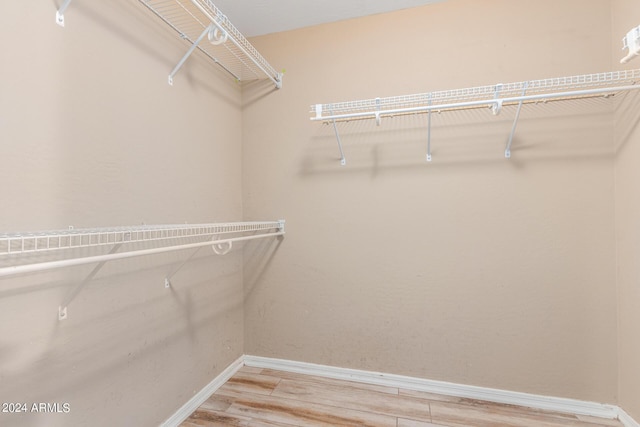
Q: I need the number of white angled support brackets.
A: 7